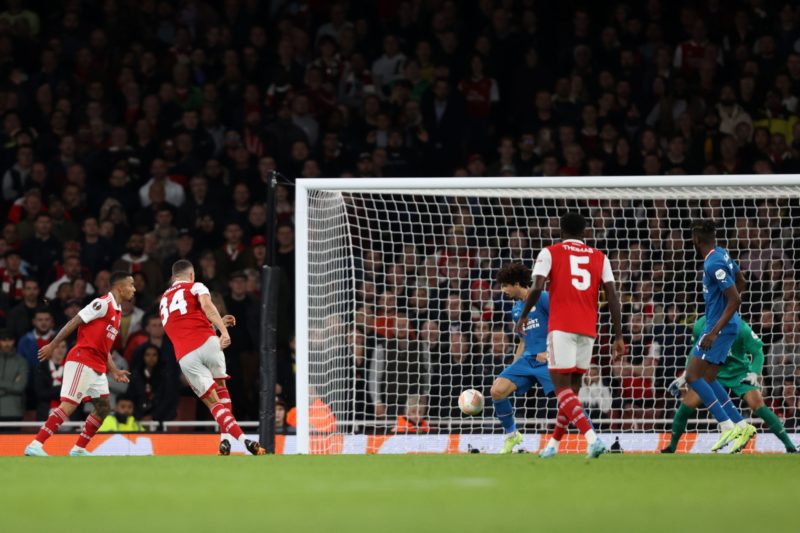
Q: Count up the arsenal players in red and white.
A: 3